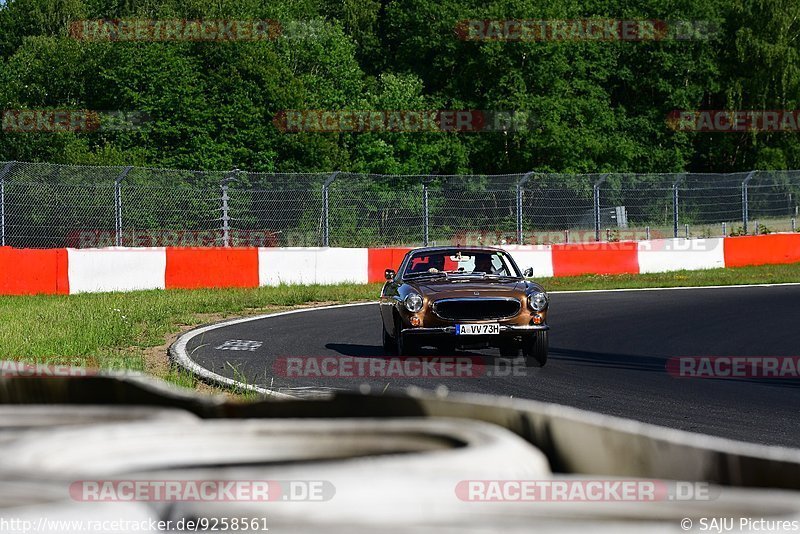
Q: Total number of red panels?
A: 5